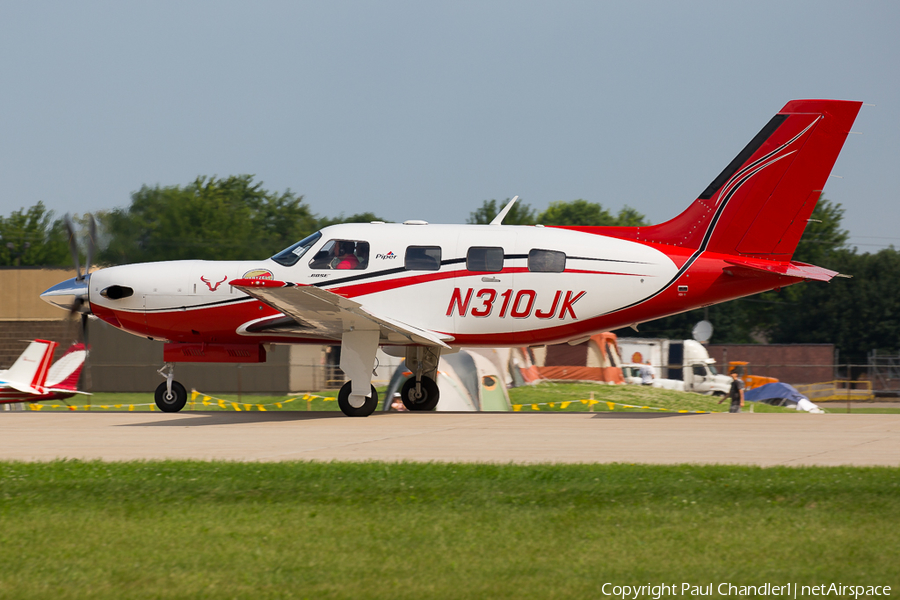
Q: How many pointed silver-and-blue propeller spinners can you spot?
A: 1